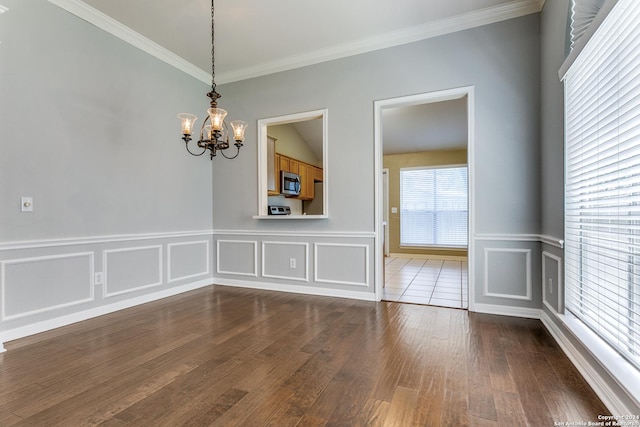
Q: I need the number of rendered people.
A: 0